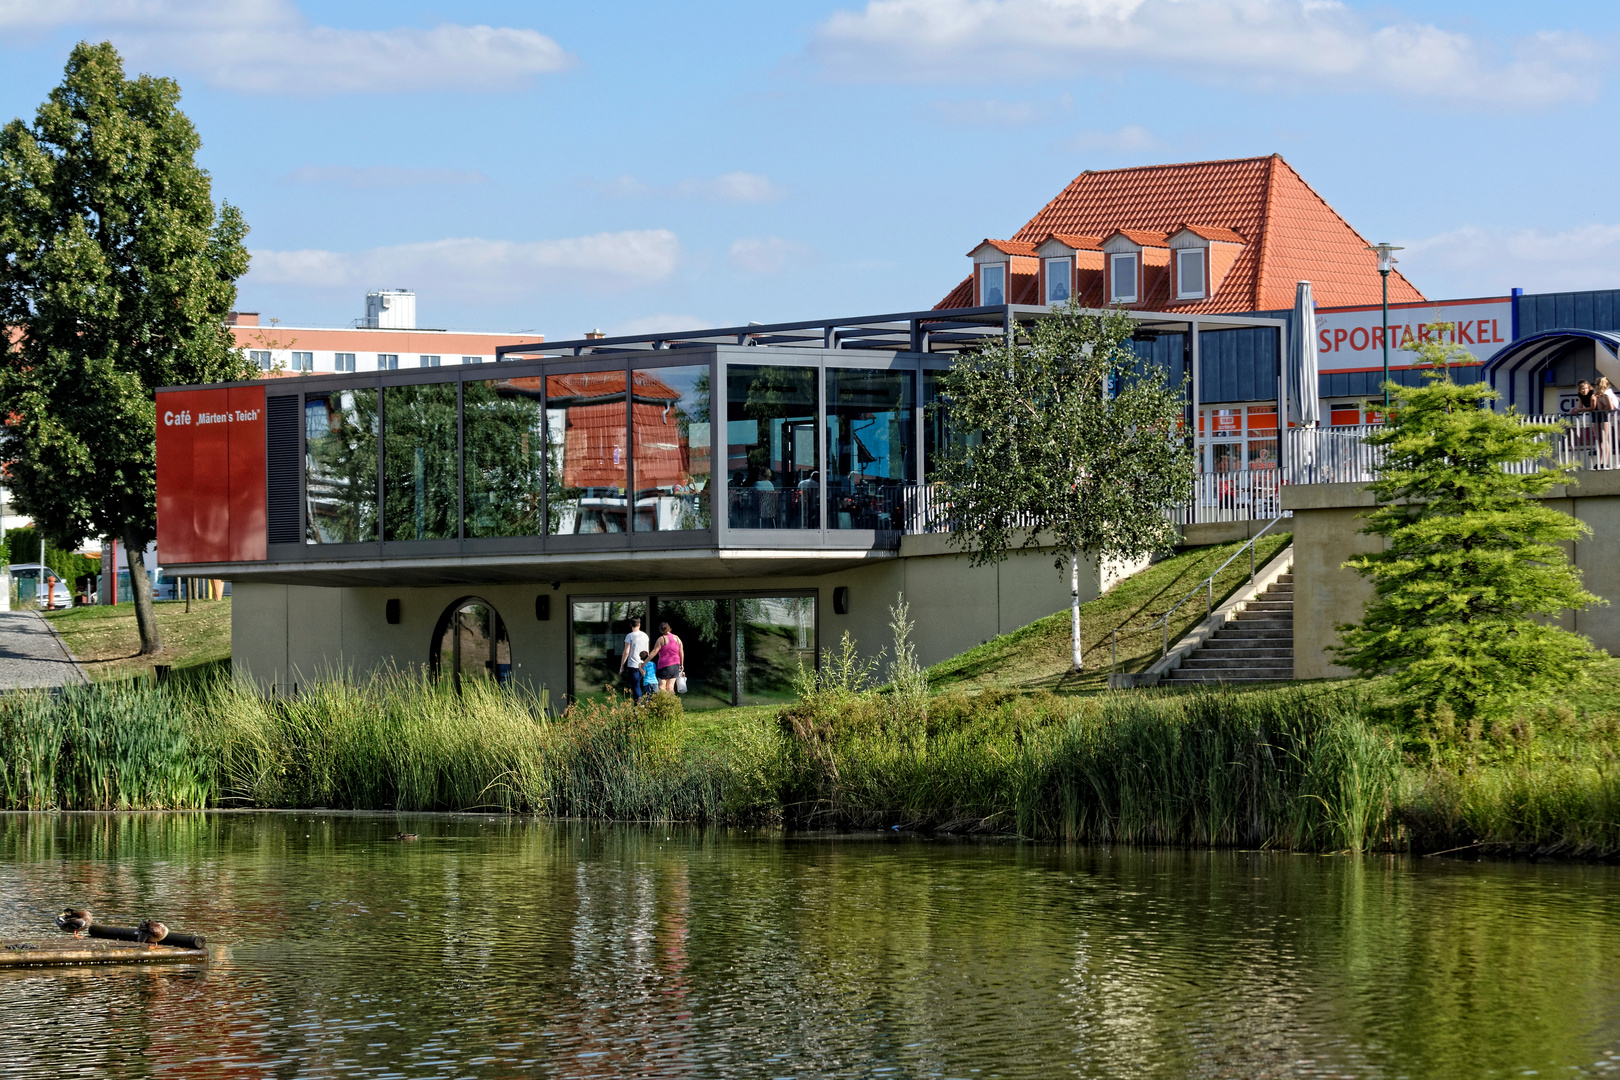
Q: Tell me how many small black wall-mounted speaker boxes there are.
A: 3